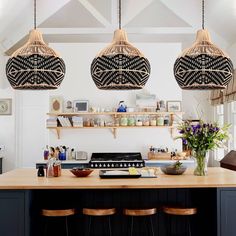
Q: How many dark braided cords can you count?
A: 3